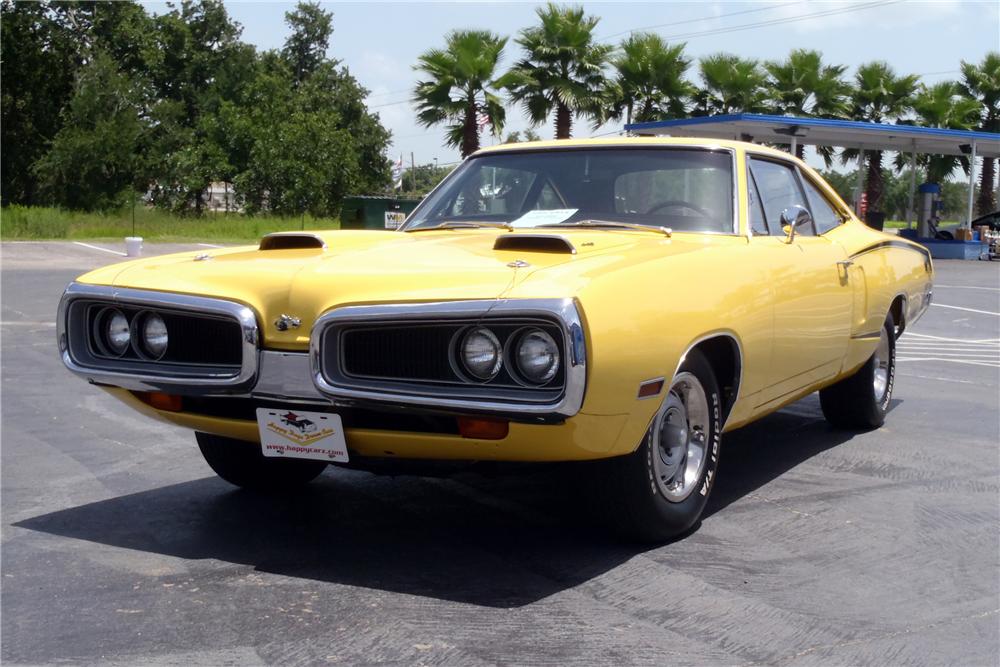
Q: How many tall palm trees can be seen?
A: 8